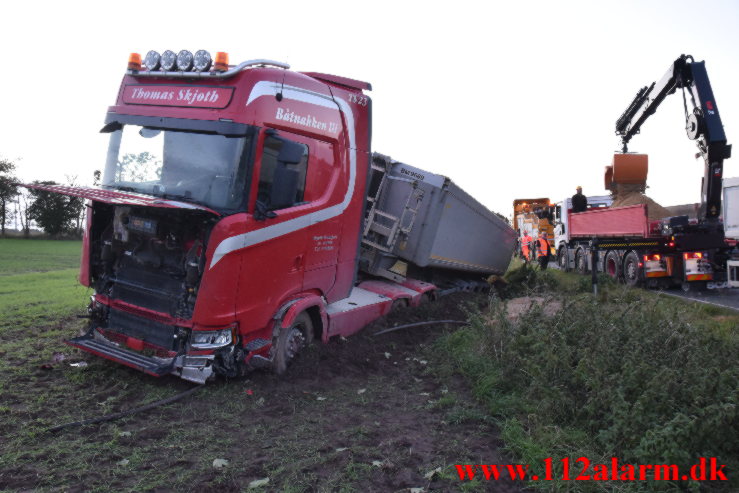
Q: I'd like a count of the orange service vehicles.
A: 1